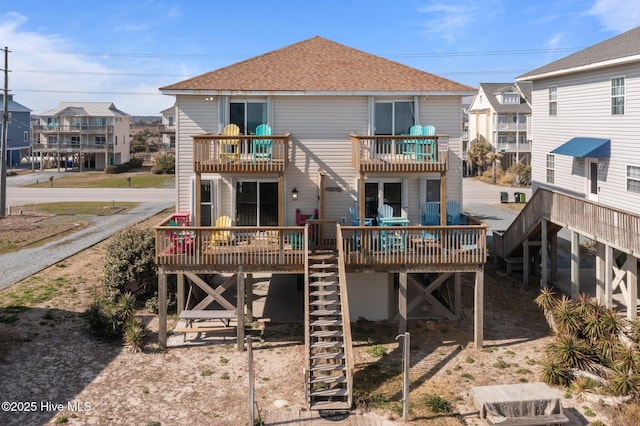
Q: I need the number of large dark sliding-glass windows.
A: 4